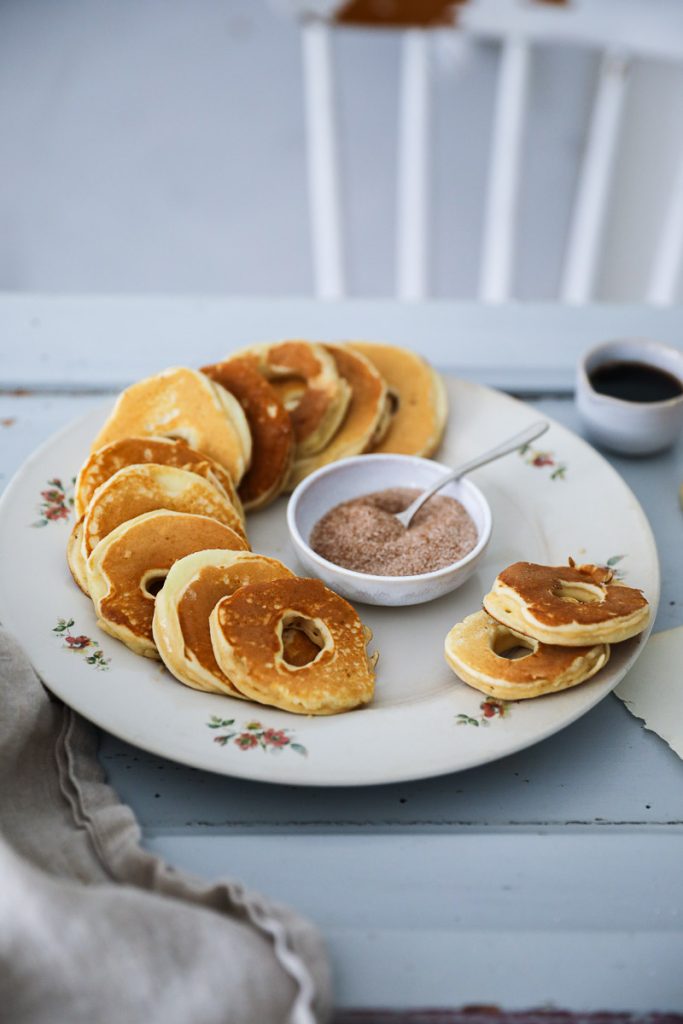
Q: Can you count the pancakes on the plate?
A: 12